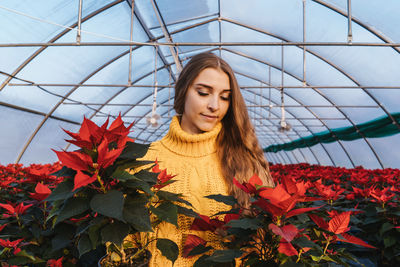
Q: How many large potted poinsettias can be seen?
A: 2